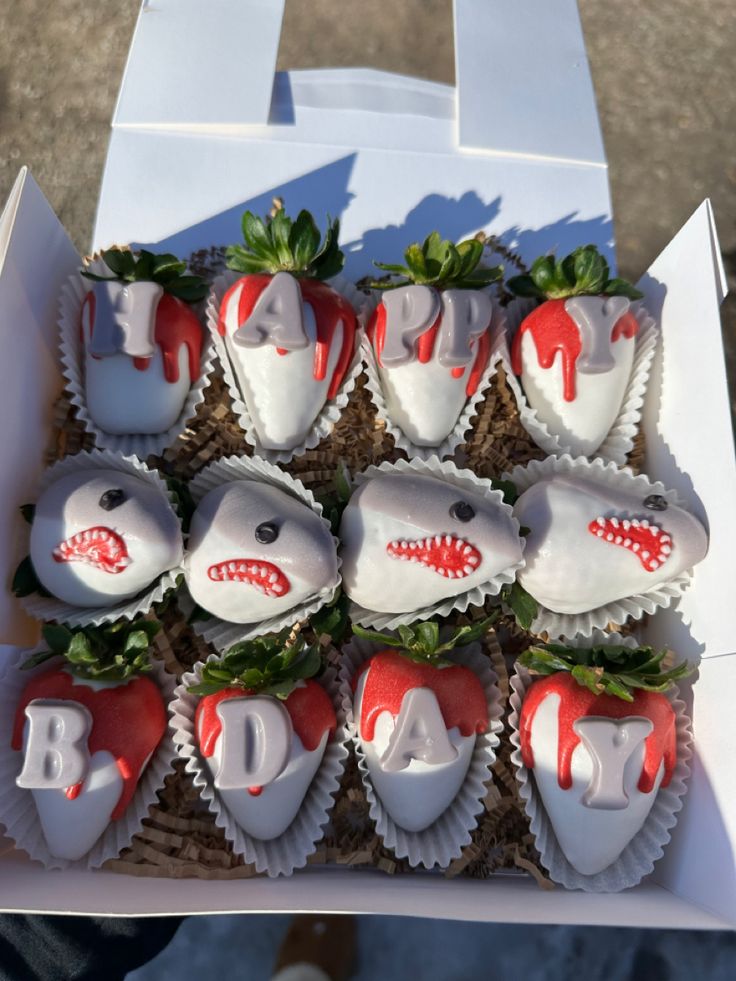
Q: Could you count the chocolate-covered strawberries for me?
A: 12